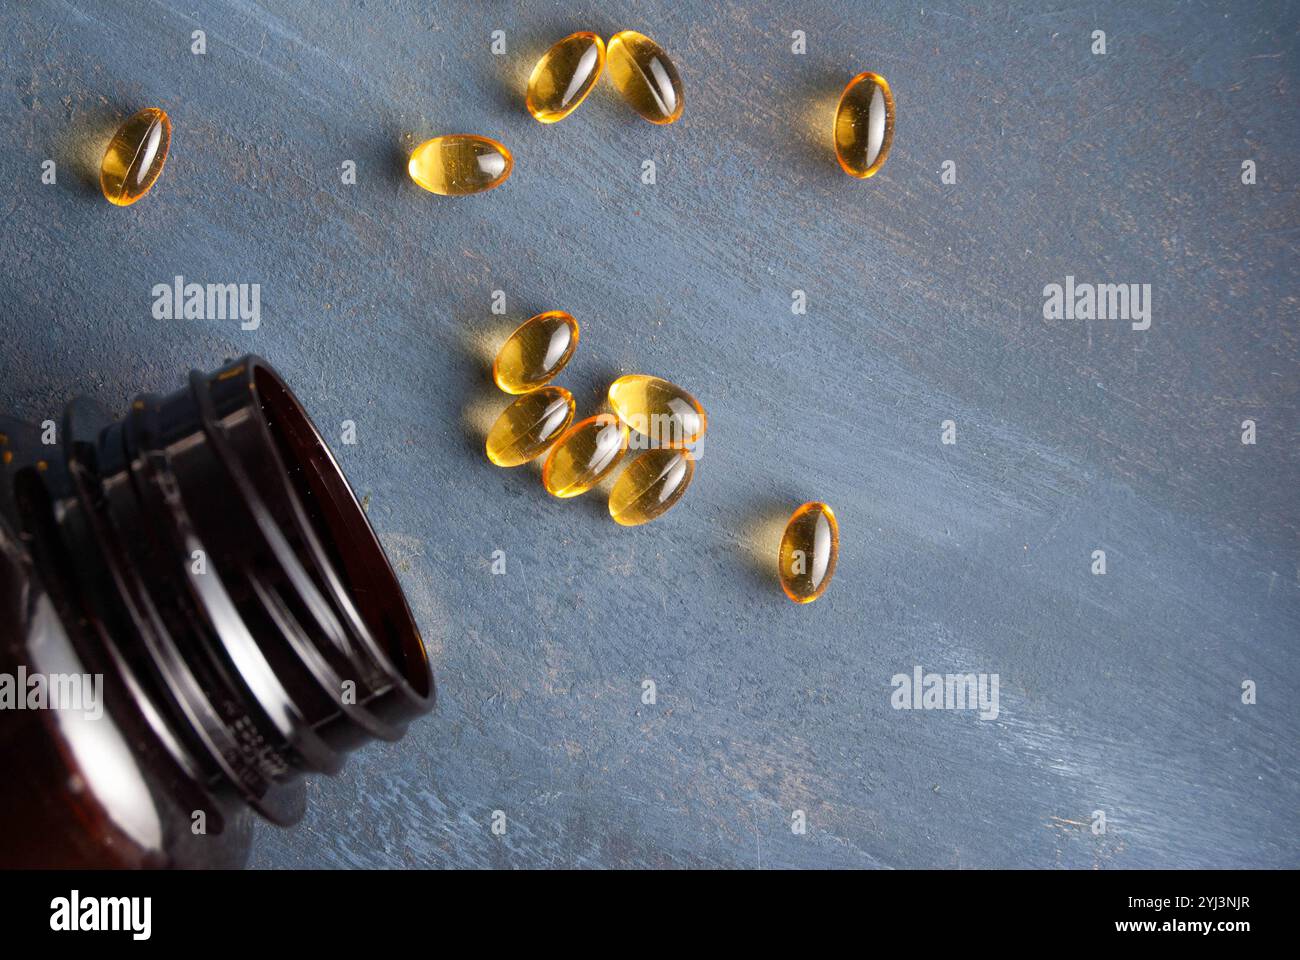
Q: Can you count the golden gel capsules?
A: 11